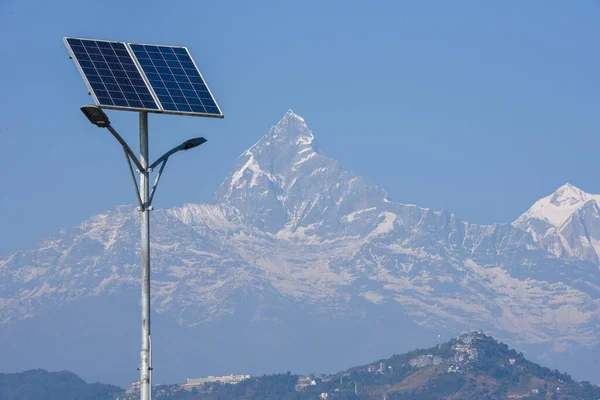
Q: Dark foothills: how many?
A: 2